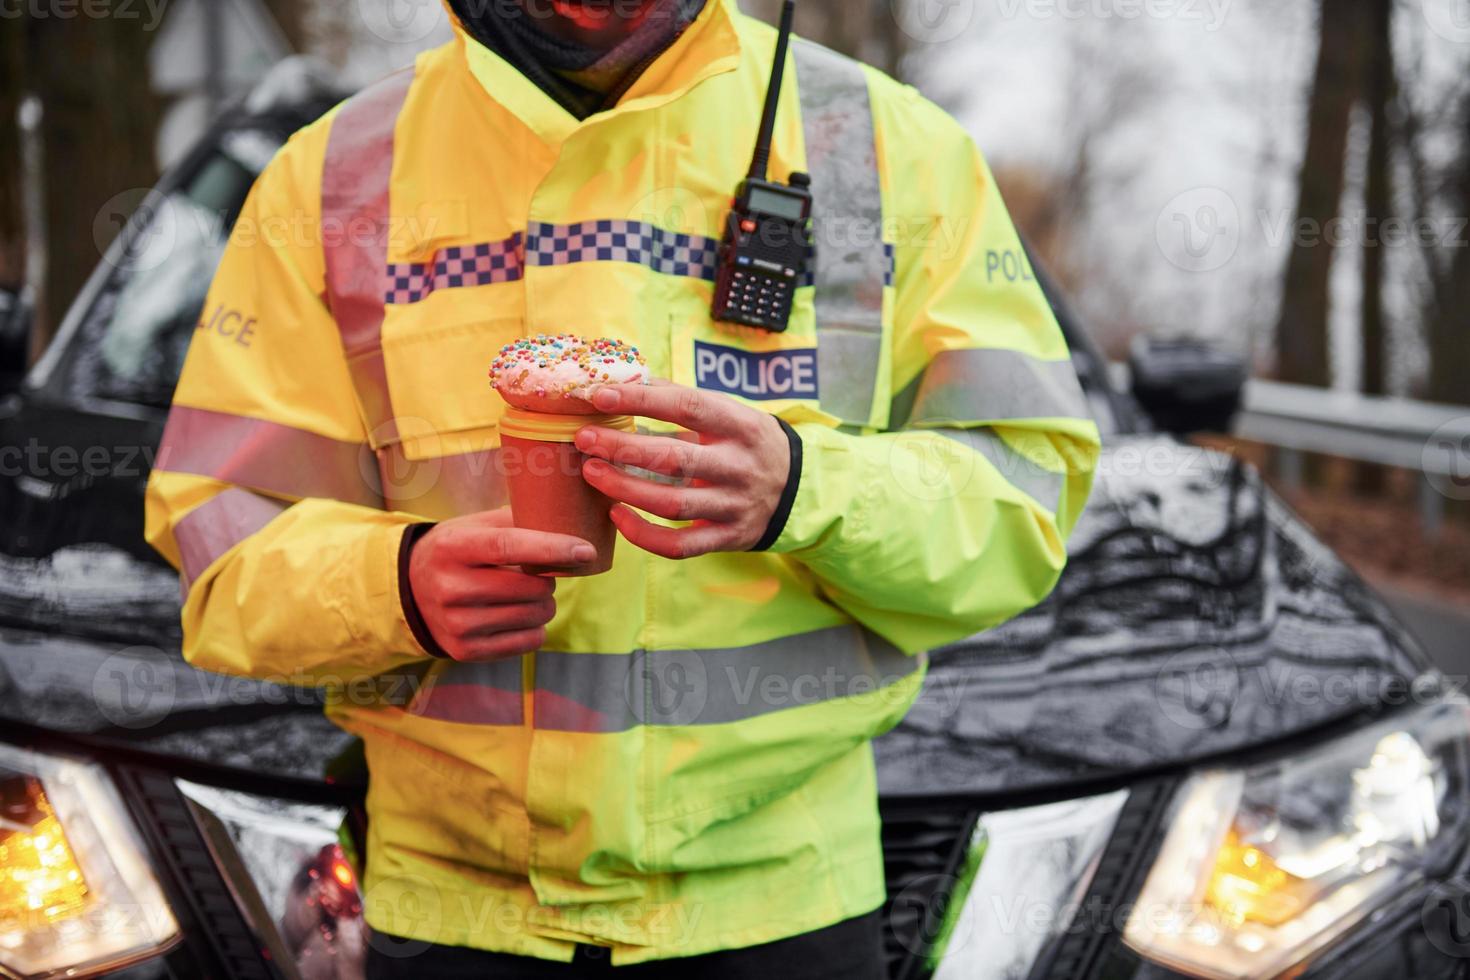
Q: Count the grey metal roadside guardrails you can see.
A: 1